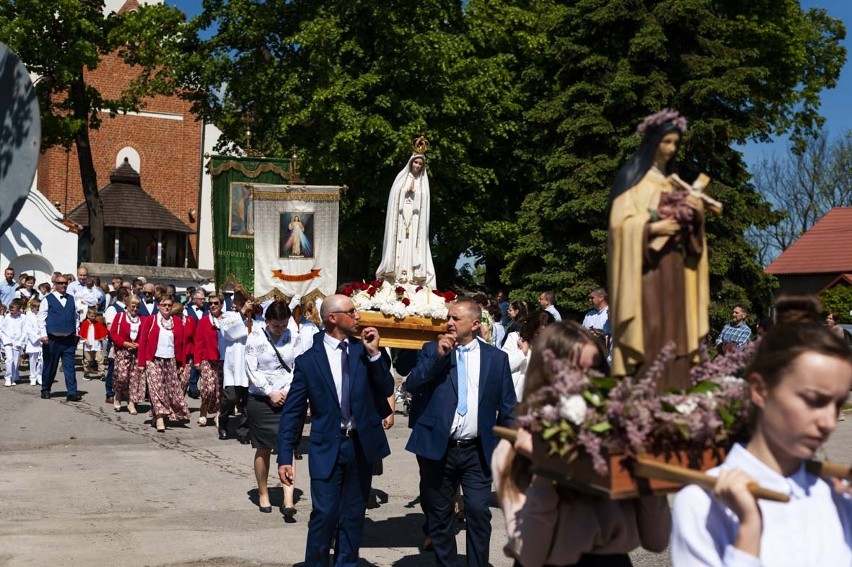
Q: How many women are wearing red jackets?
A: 4